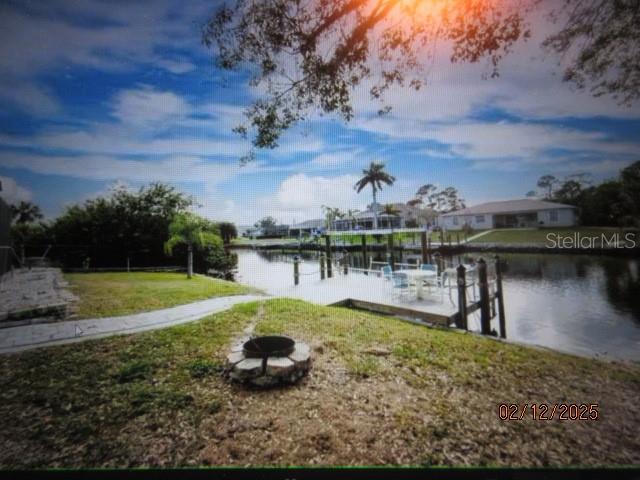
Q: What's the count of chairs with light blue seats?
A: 3